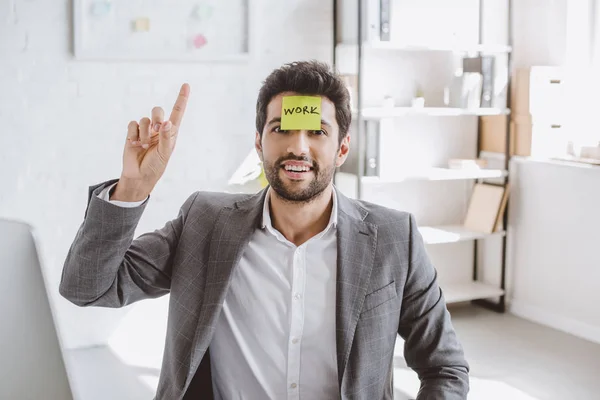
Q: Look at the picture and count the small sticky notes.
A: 4